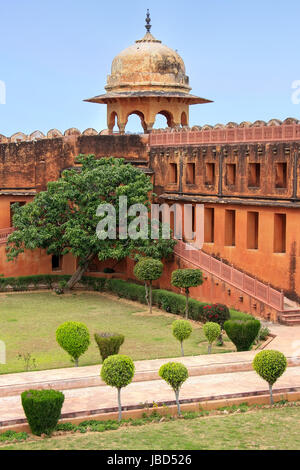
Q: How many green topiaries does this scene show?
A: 11